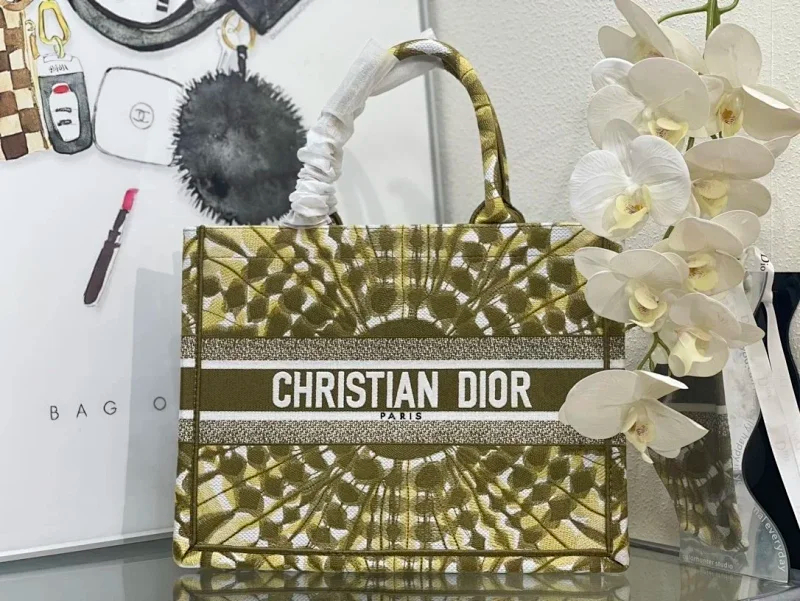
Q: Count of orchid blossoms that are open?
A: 9